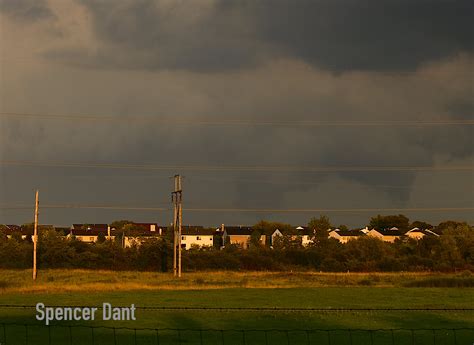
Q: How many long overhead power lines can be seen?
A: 3